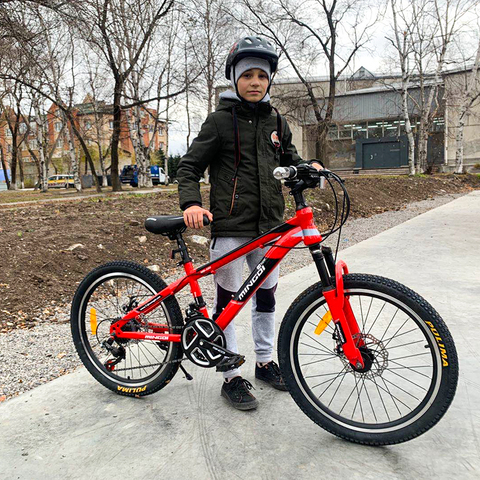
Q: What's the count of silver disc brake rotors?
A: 2